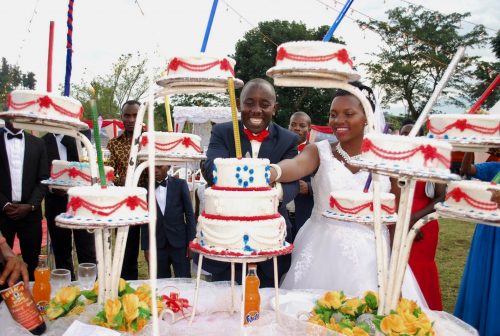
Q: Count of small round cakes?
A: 10